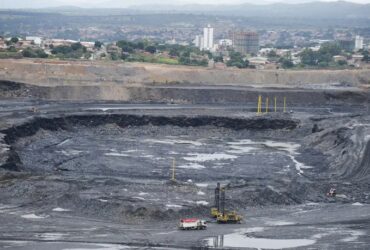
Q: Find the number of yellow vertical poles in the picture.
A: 5